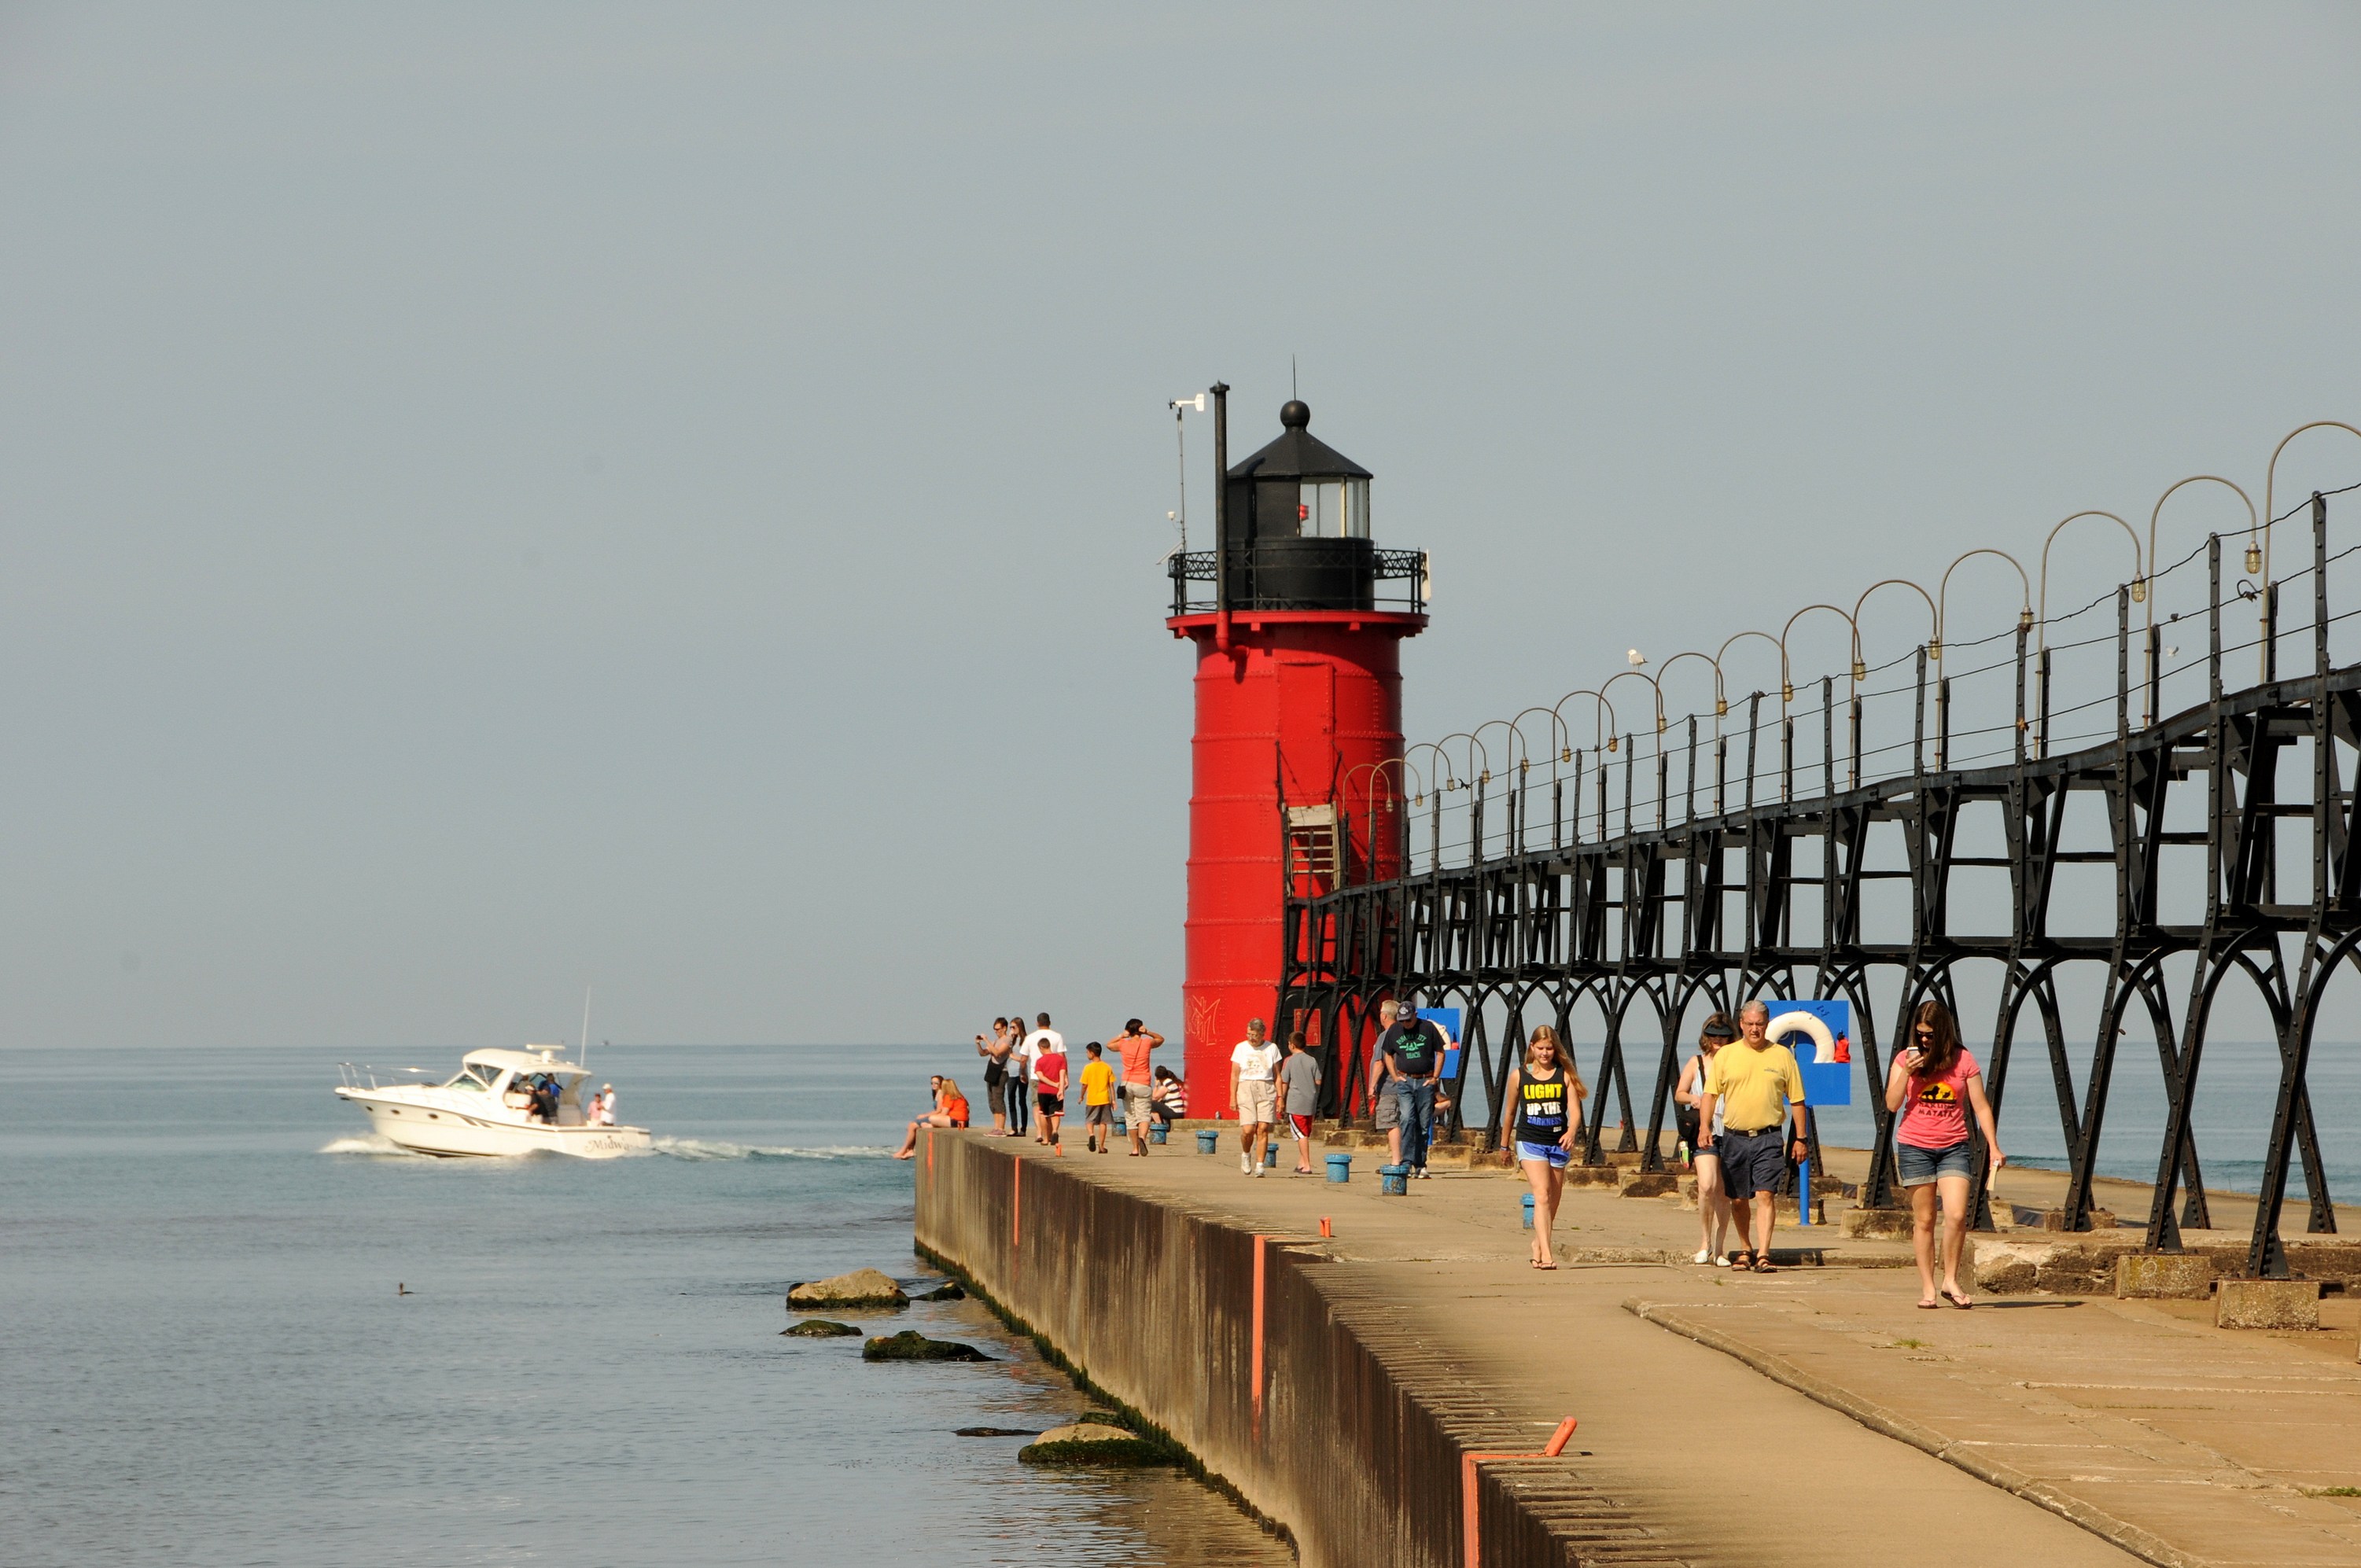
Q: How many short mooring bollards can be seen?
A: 7